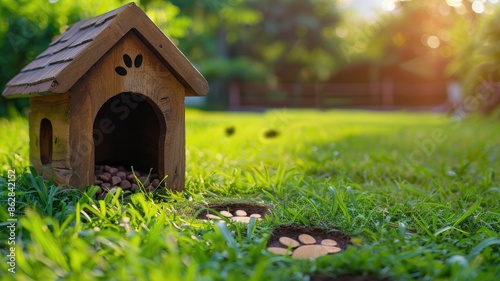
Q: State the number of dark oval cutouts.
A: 3